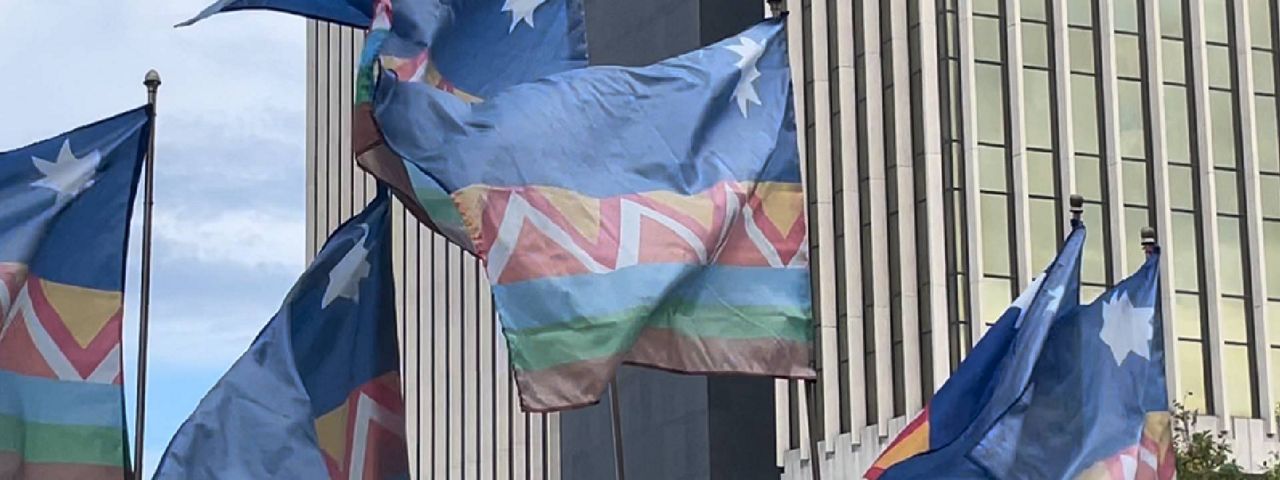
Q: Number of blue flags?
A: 6